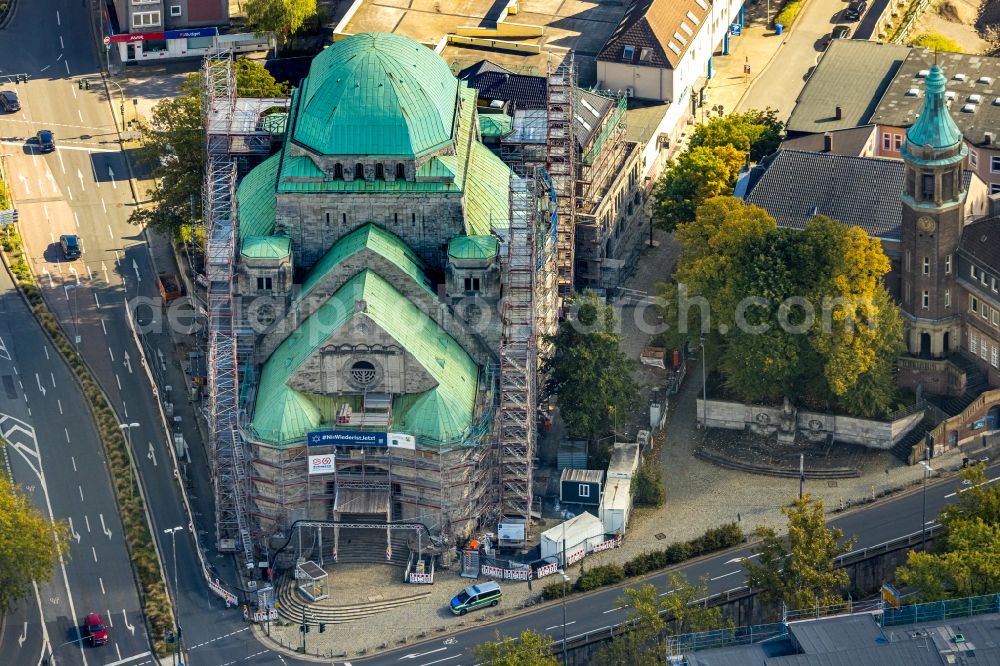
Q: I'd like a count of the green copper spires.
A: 1